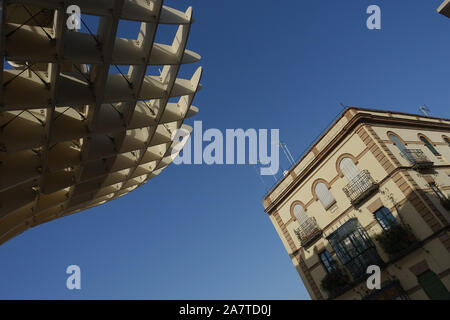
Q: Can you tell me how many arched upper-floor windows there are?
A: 6